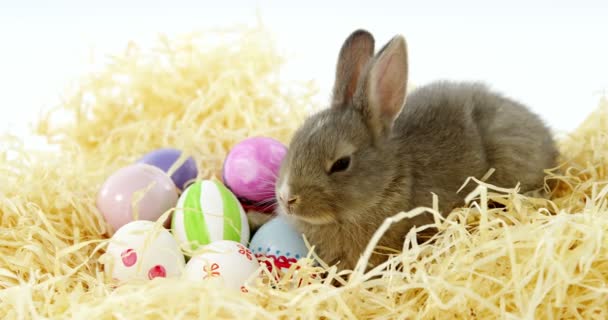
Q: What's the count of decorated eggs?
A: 7